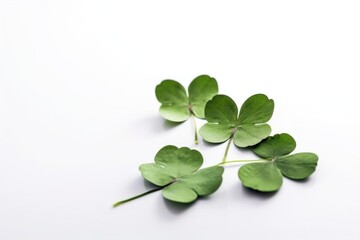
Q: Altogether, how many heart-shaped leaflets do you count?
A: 15